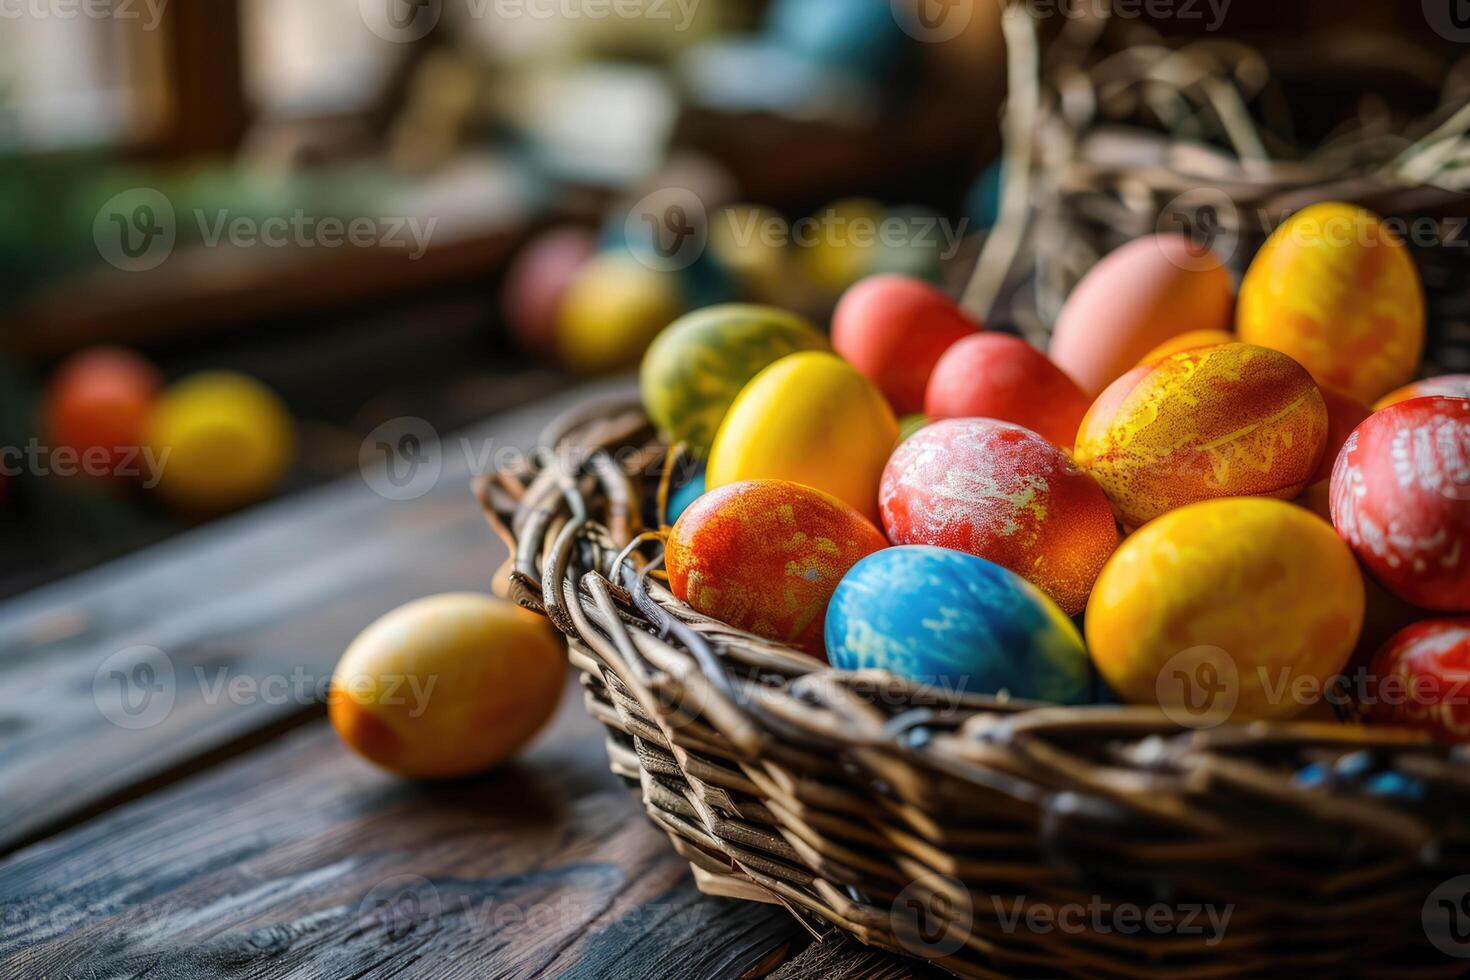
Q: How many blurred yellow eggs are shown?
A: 4